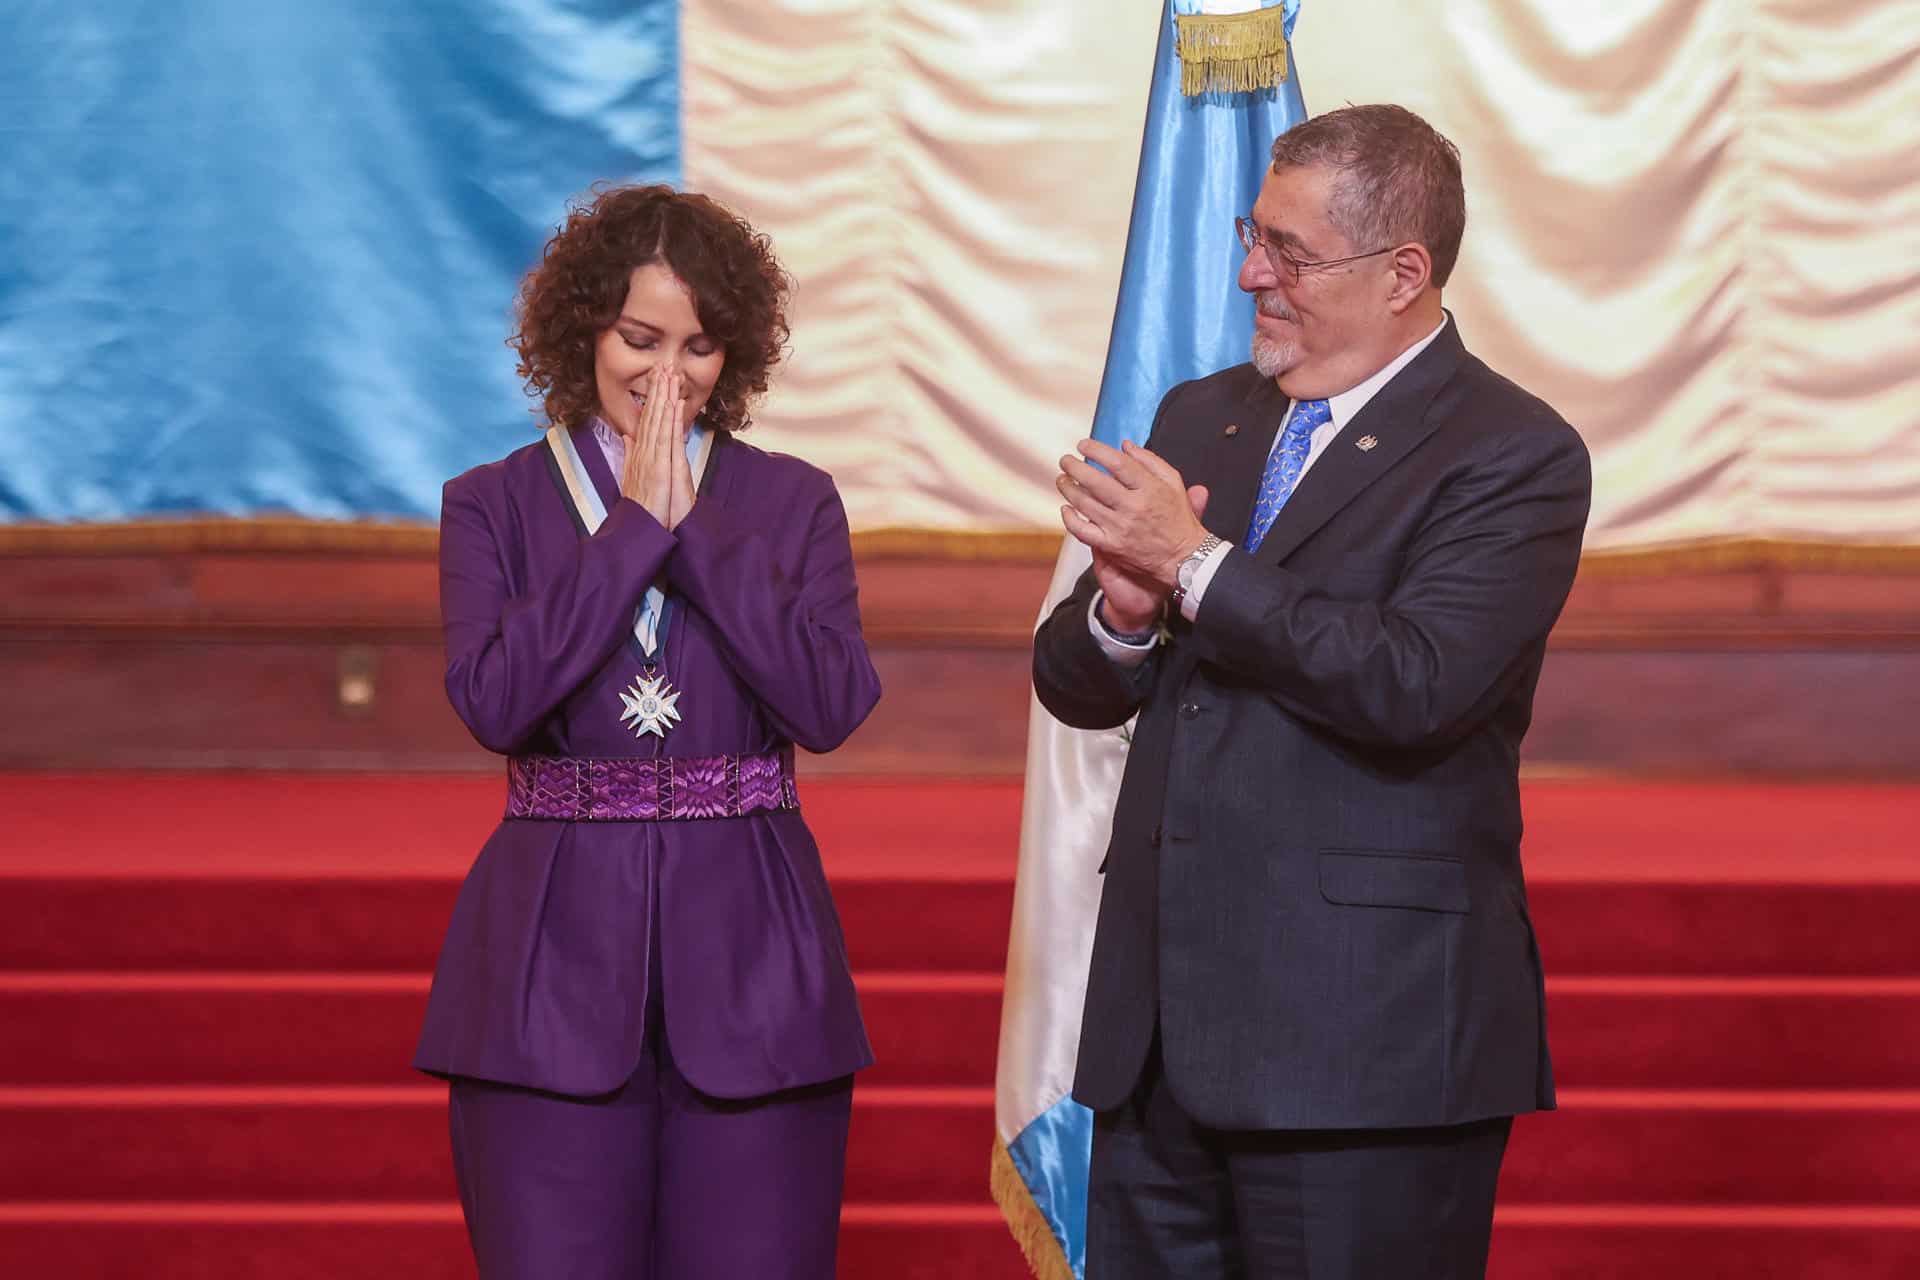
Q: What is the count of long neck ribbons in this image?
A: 1